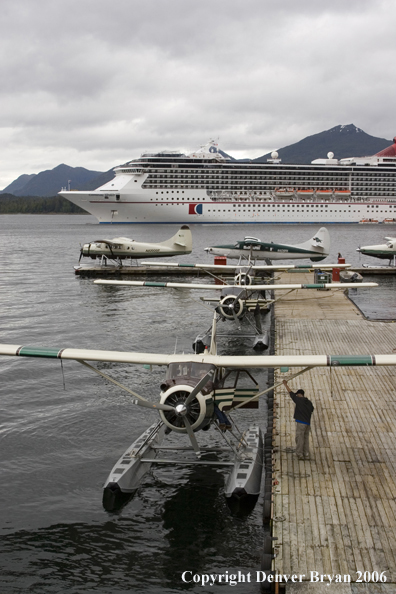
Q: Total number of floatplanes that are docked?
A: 6